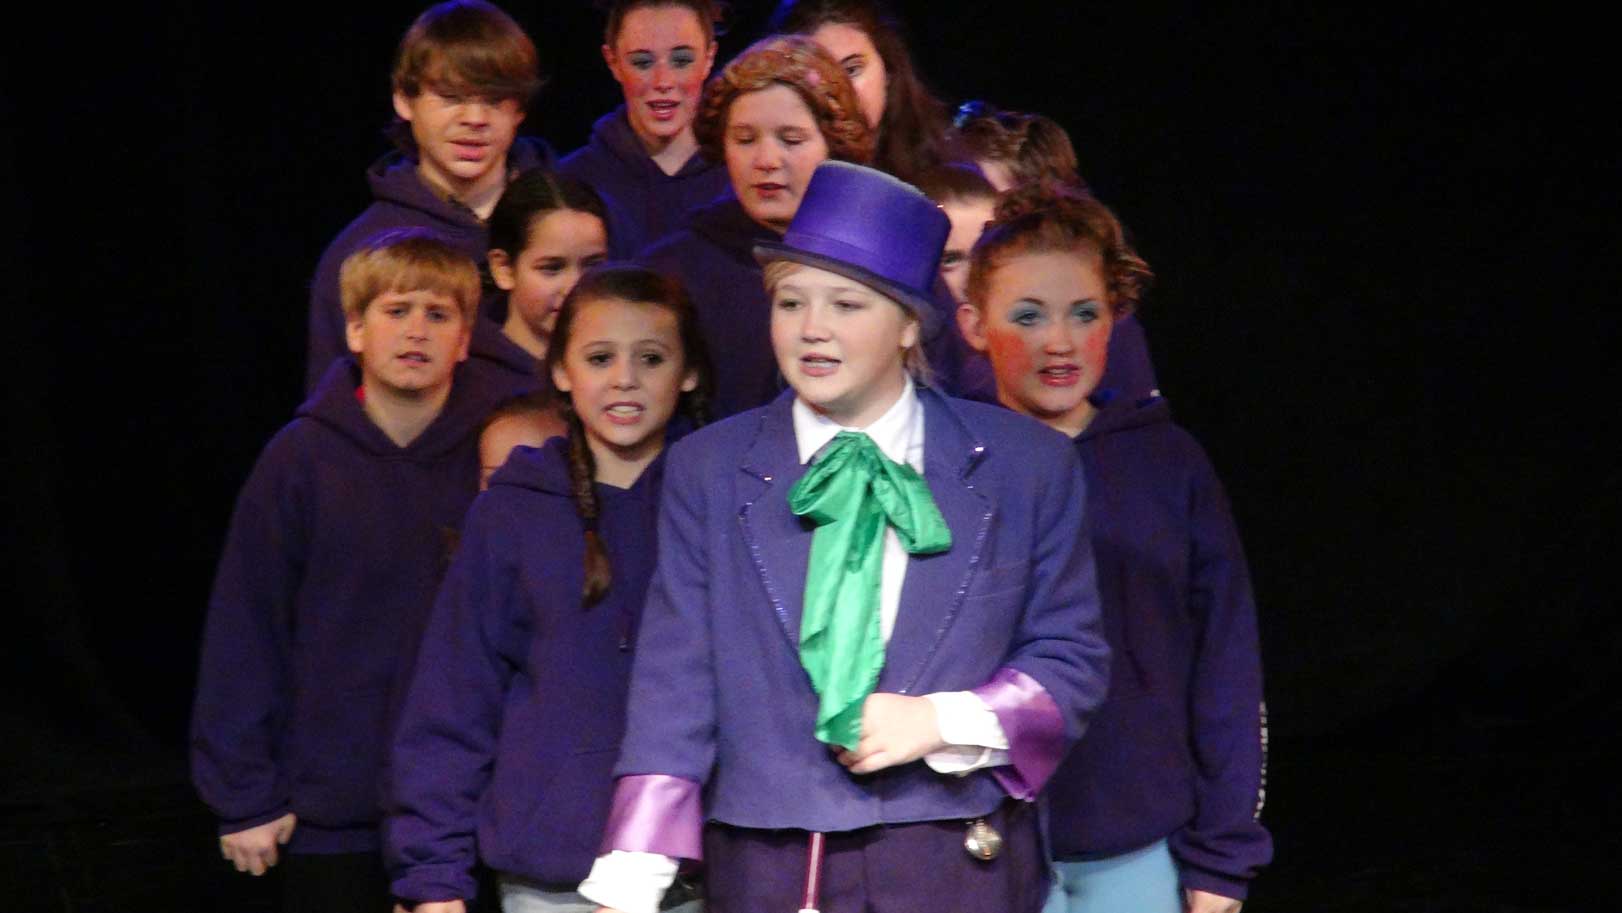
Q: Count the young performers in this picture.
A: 12